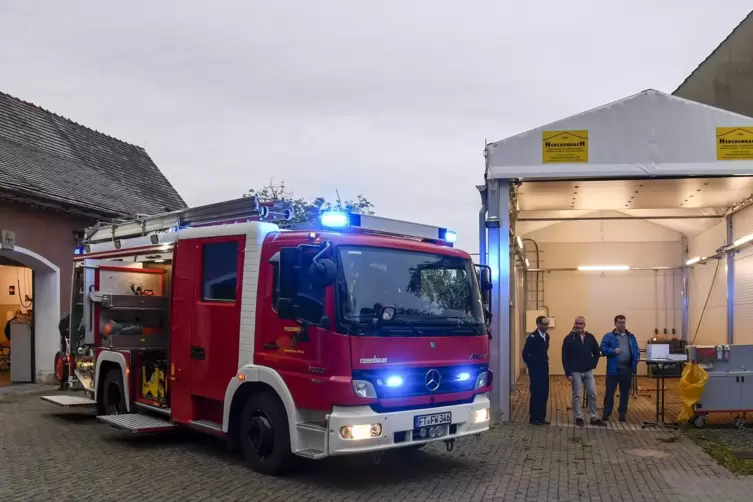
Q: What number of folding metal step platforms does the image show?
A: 2